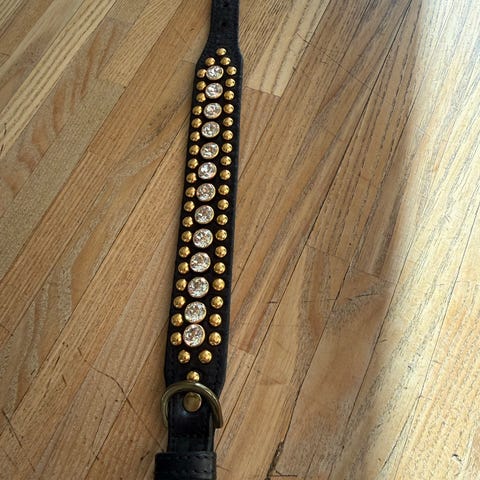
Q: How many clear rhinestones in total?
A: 13